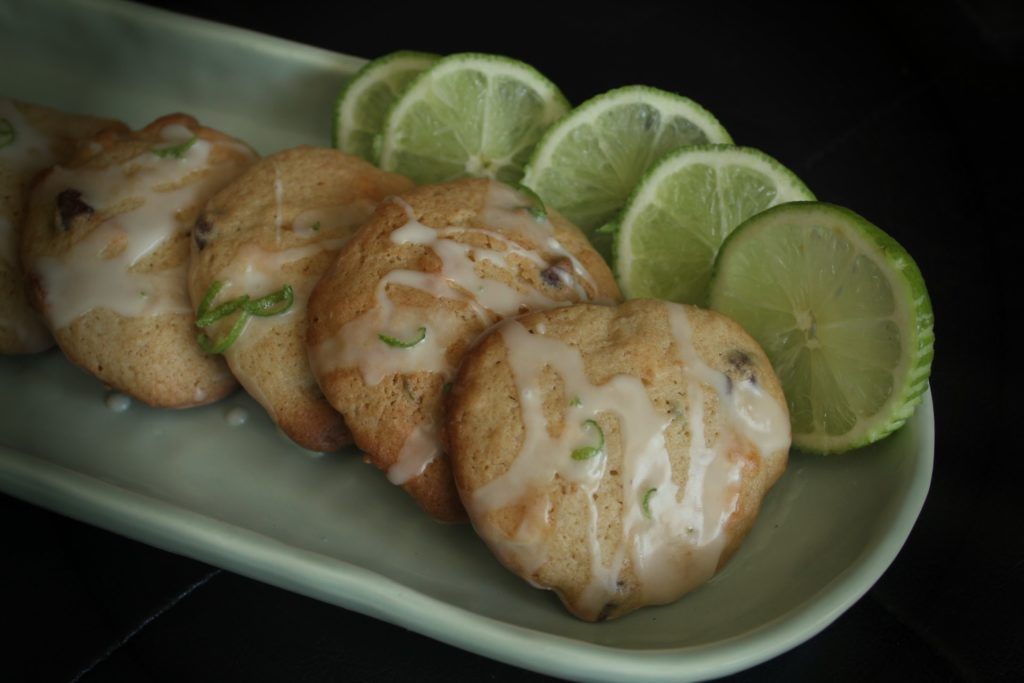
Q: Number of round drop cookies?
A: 5